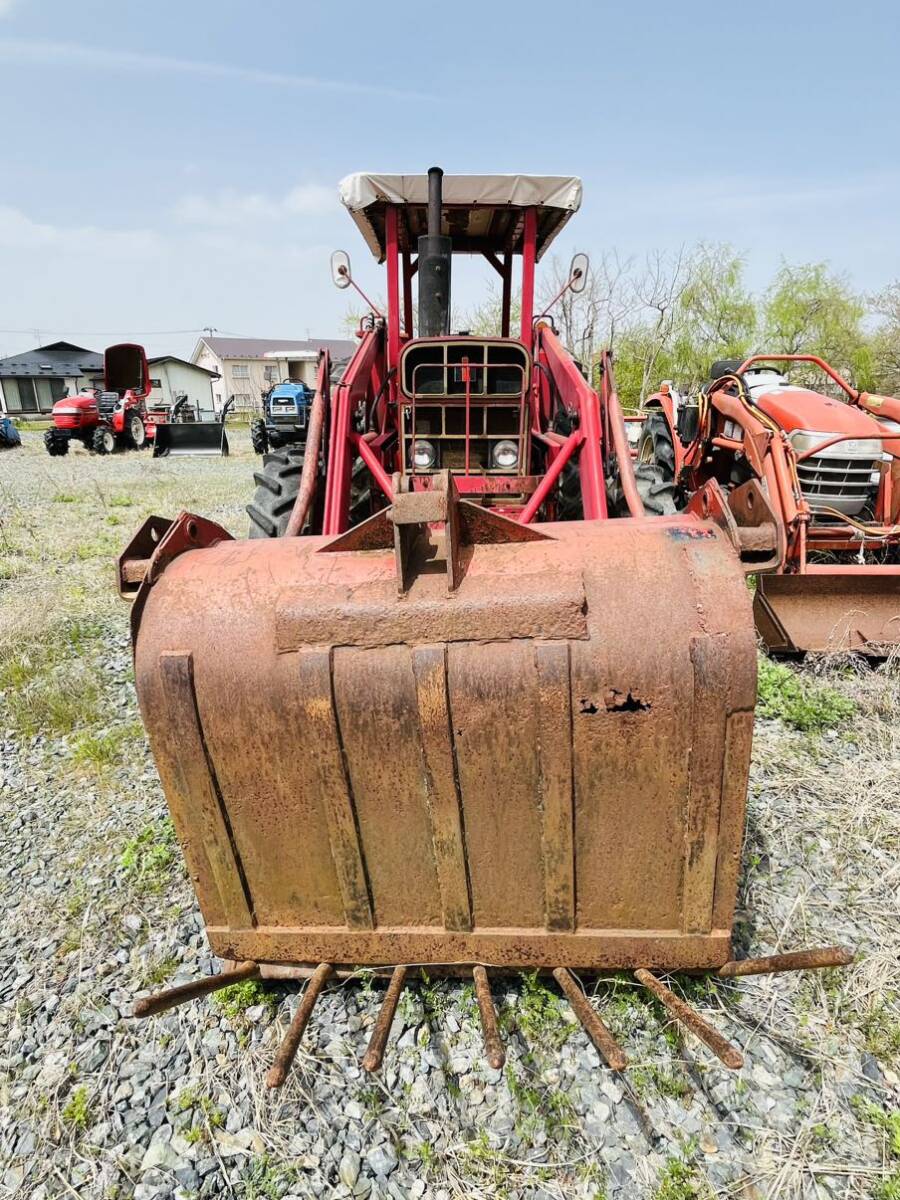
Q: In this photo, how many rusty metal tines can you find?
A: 7